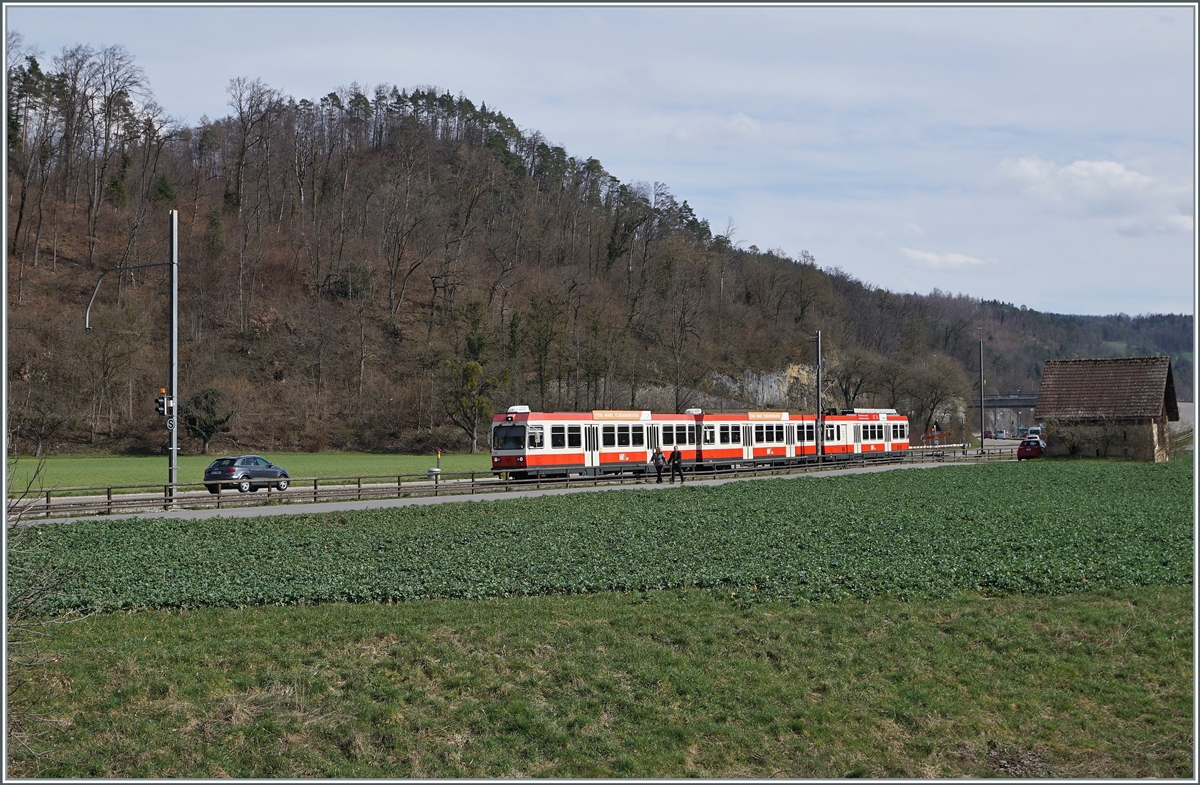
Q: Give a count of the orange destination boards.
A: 2